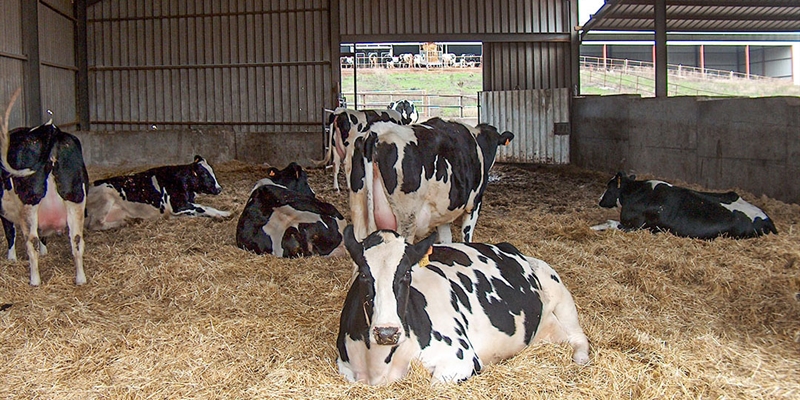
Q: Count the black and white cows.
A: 8